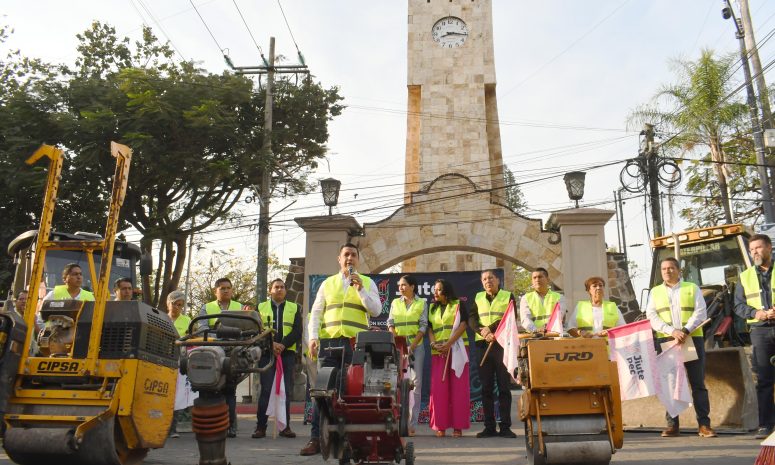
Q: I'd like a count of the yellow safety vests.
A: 12